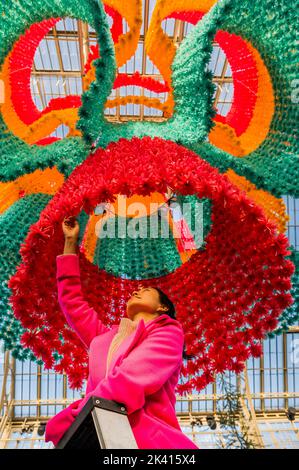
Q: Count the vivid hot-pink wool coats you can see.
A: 1